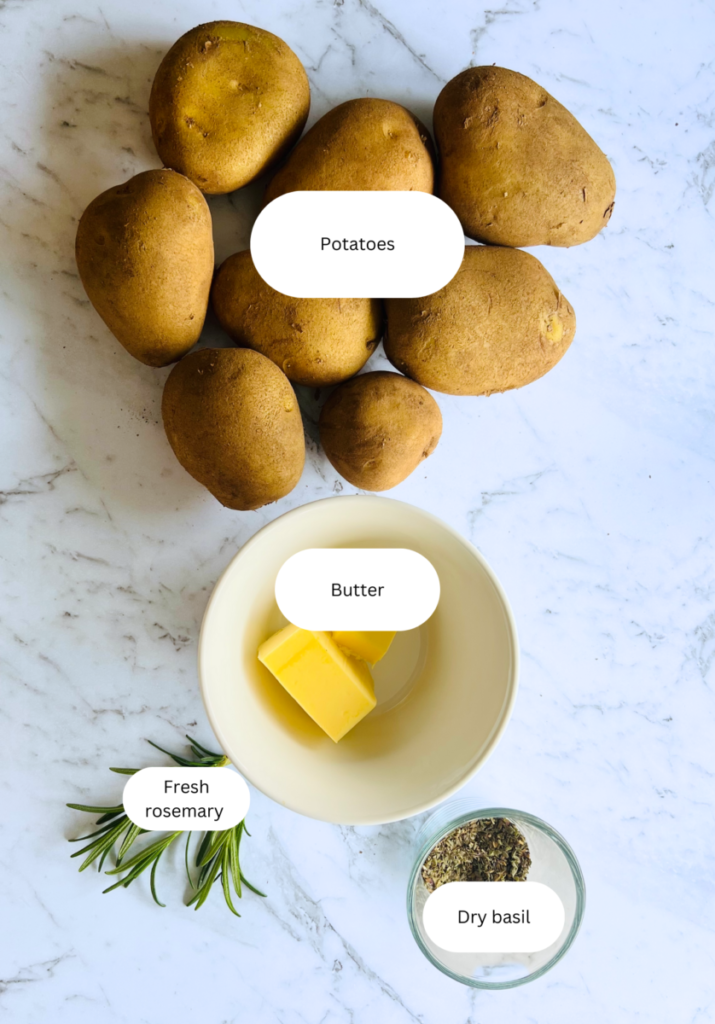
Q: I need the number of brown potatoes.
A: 8